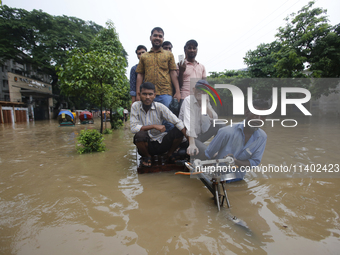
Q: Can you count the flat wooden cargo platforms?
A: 1